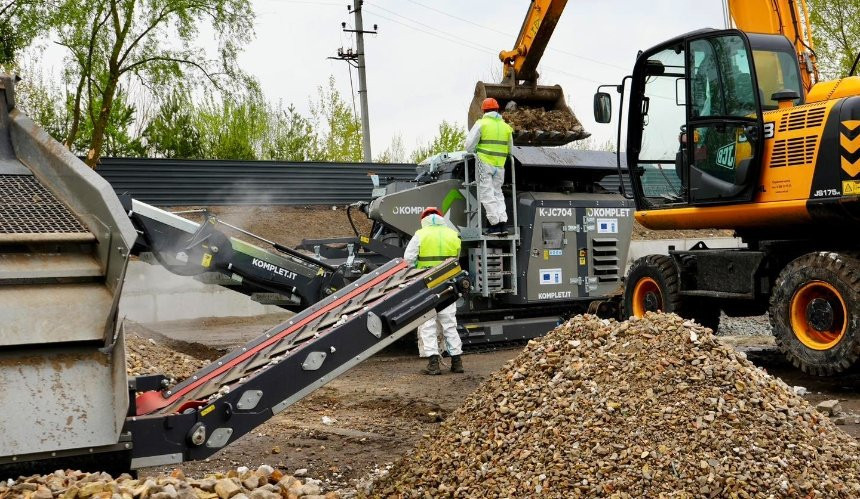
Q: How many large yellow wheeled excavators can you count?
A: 1